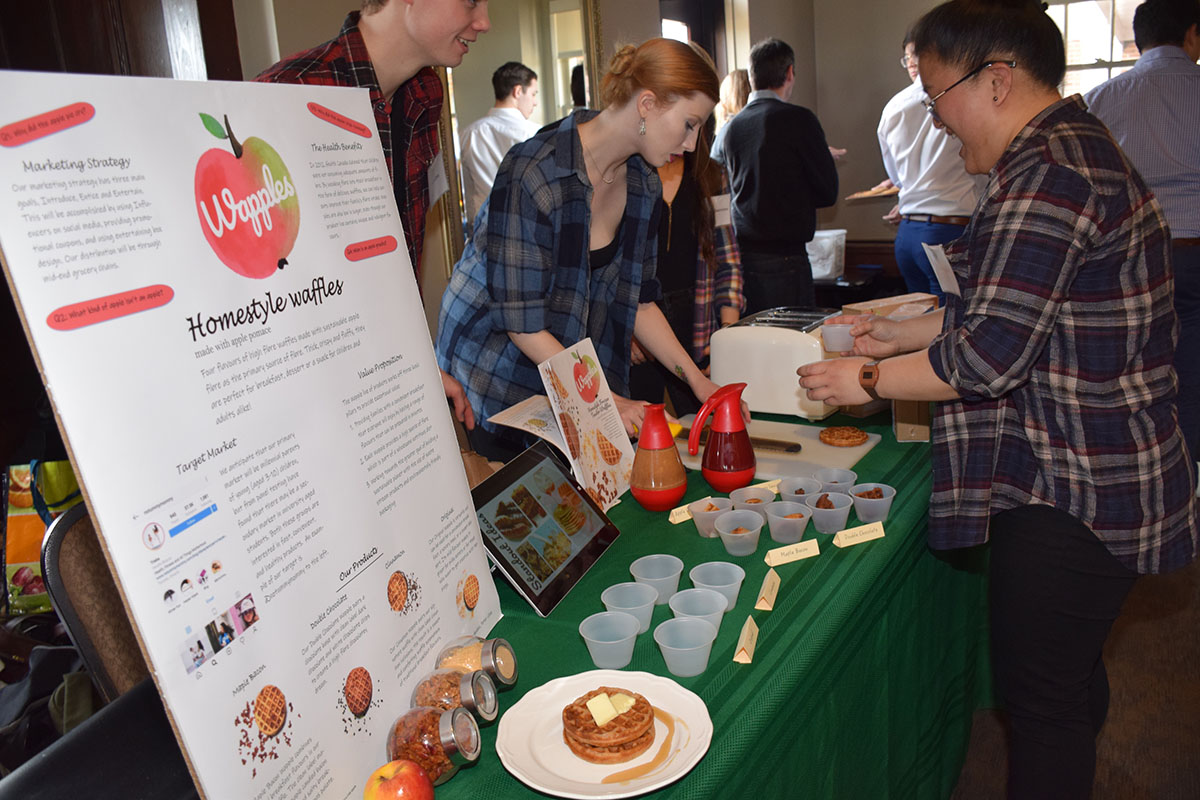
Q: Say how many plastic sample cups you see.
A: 15